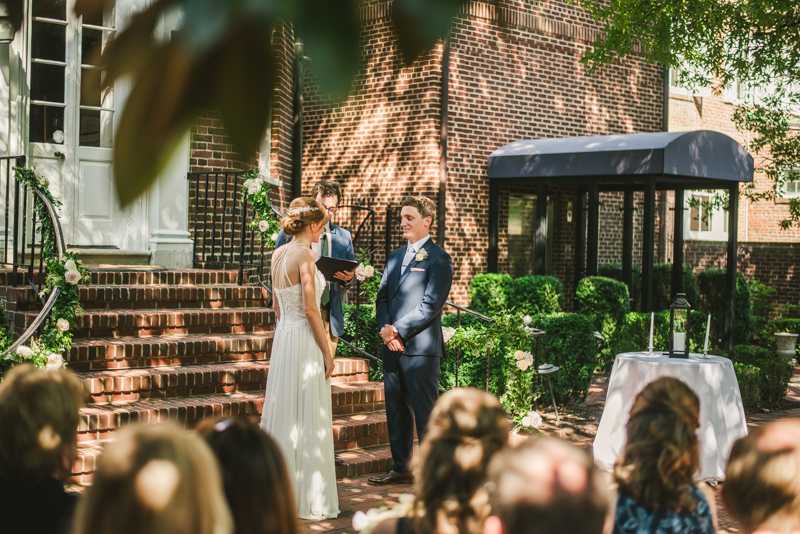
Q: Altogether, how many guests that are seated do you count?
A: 7